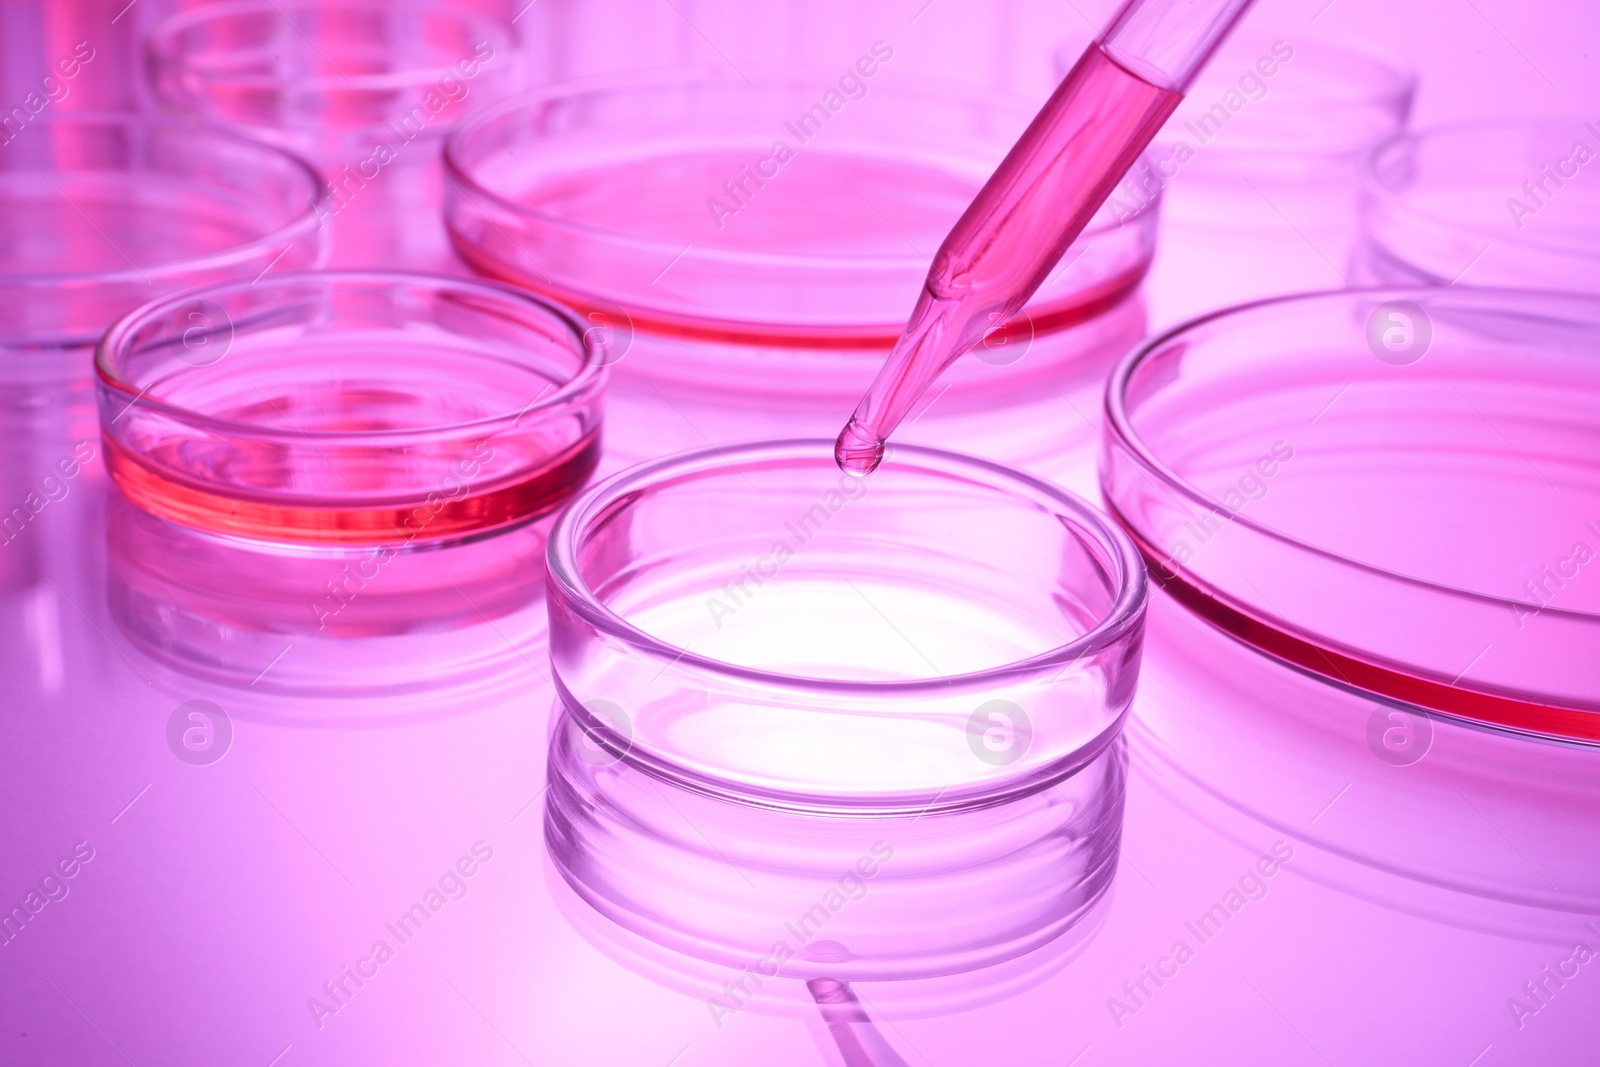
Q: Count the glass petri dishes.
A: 8